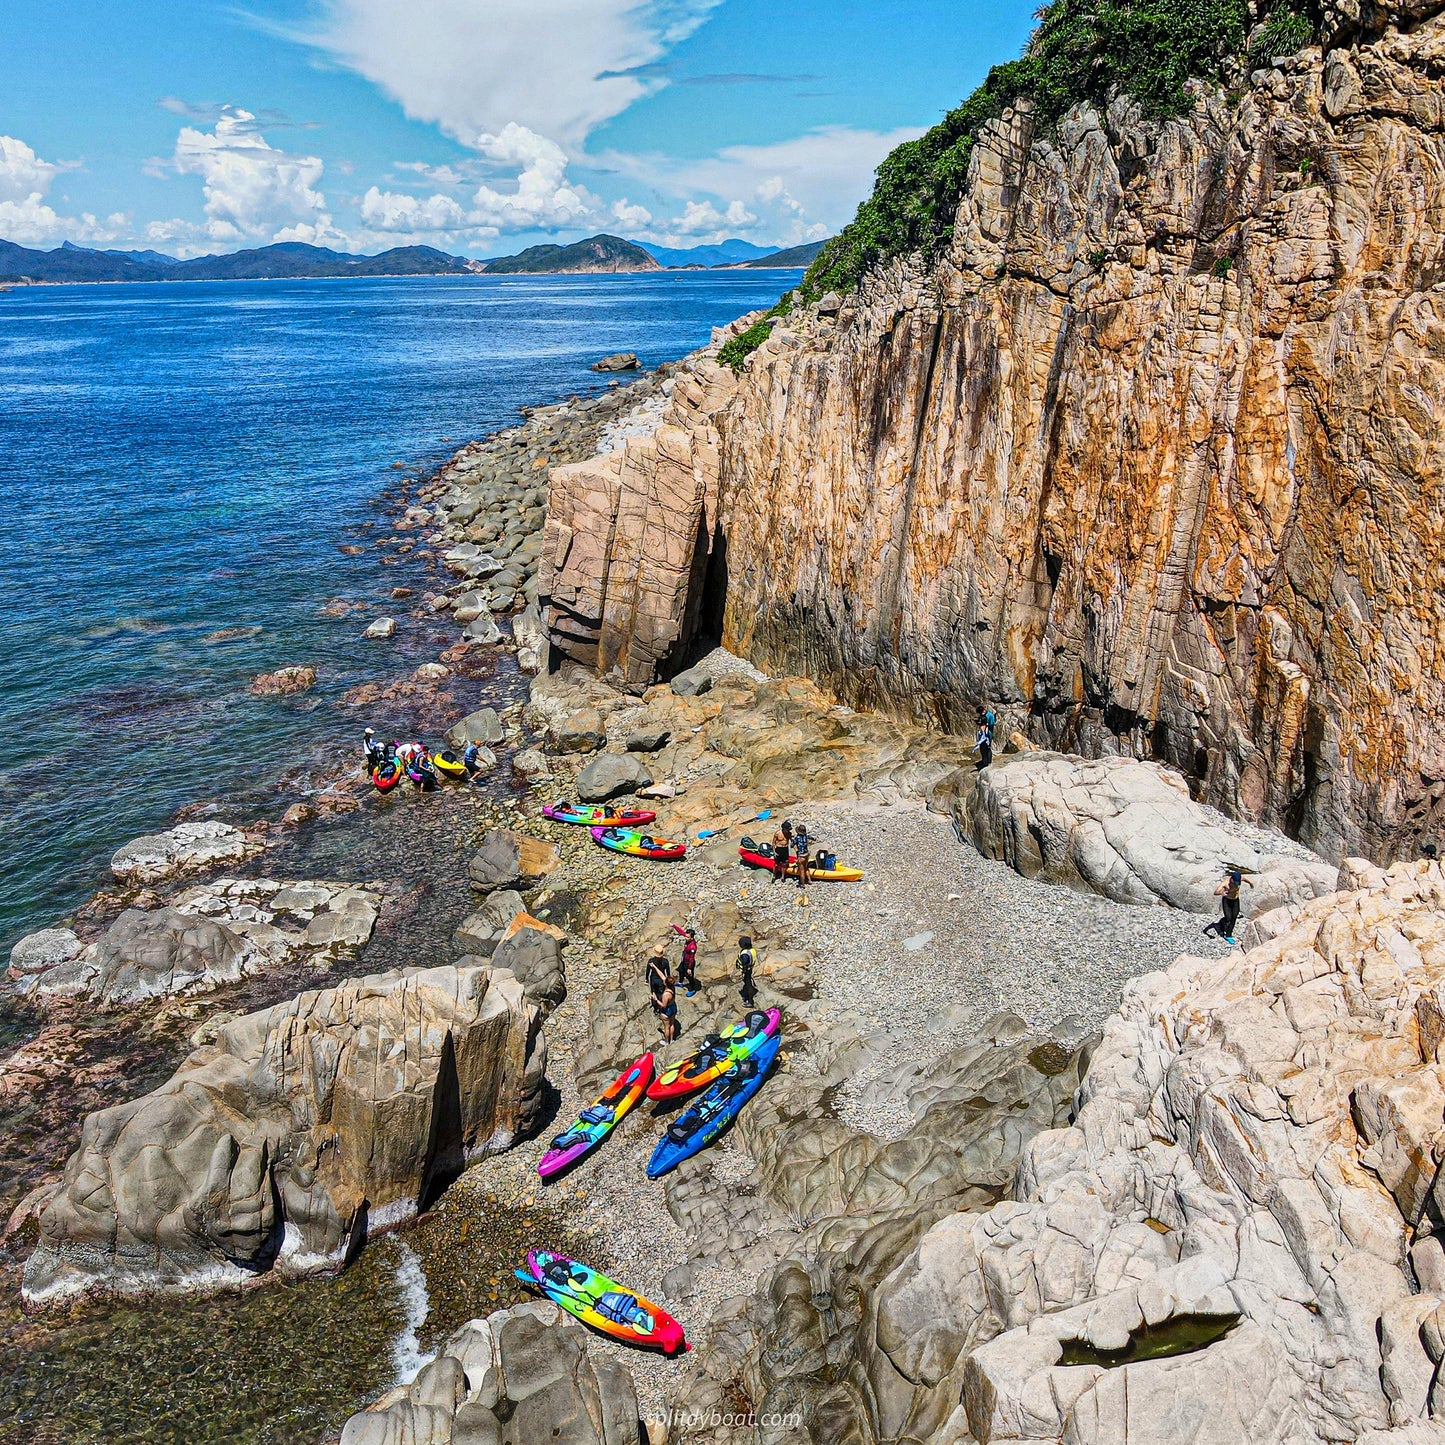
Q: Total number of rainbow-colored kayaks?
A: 7